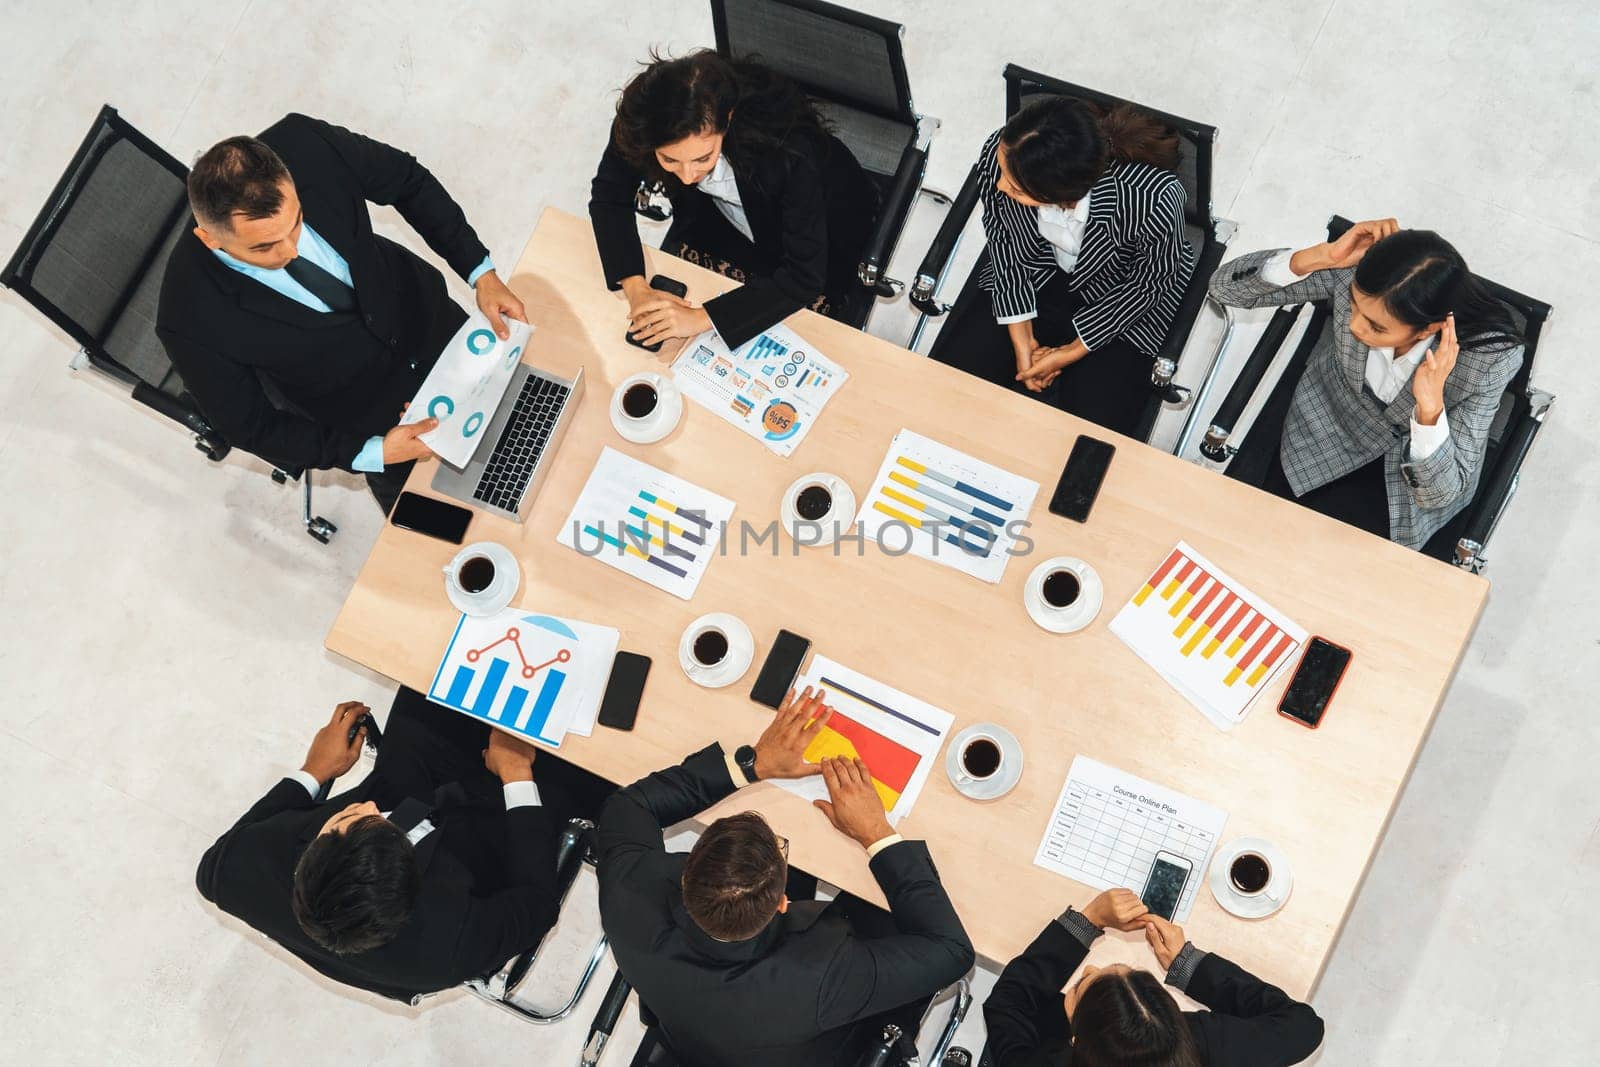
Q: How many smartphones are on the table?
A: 7